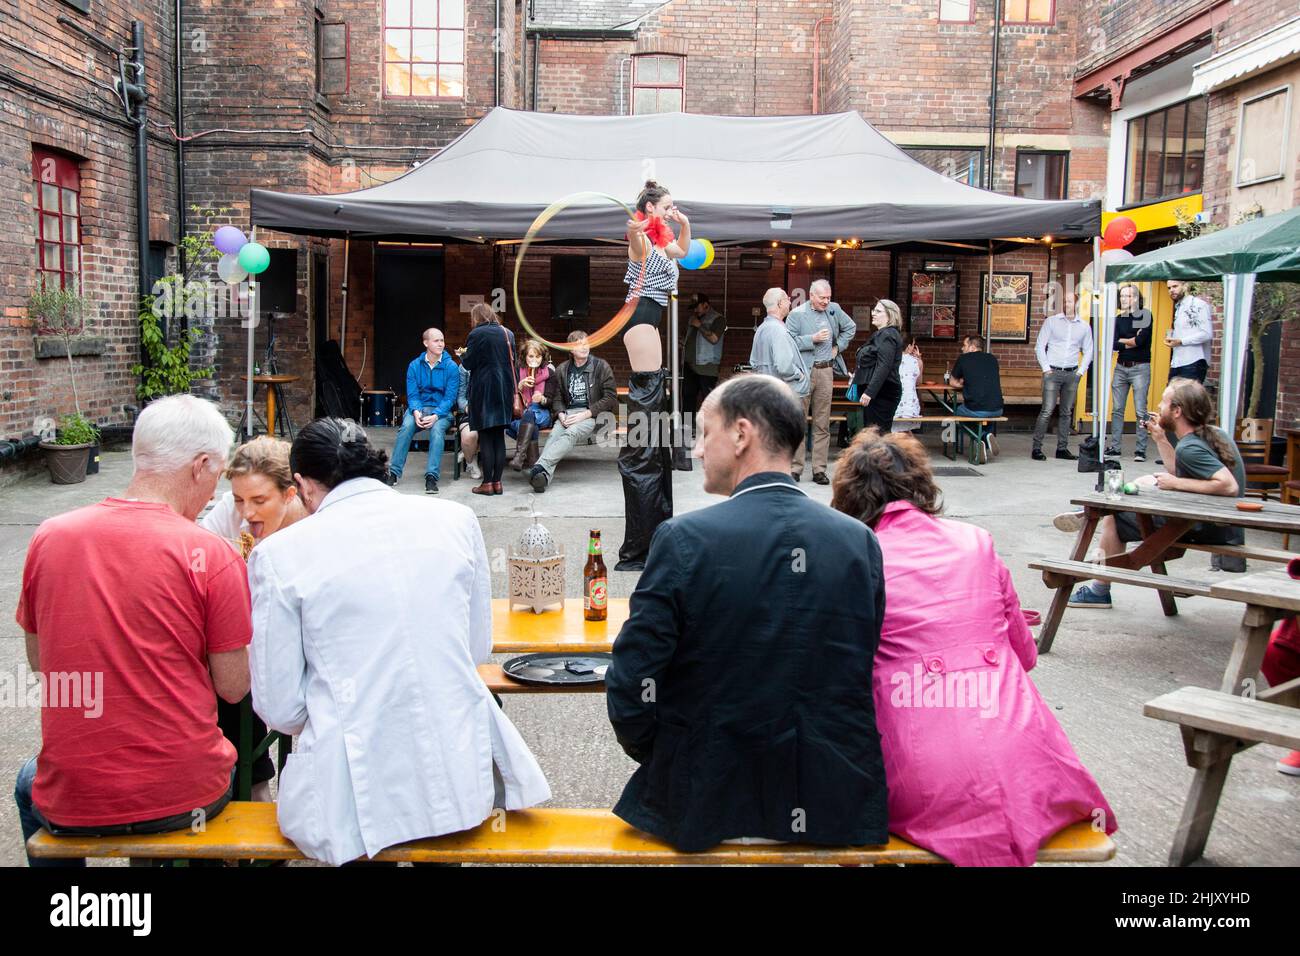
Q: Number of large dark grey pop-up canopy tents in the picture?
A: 1